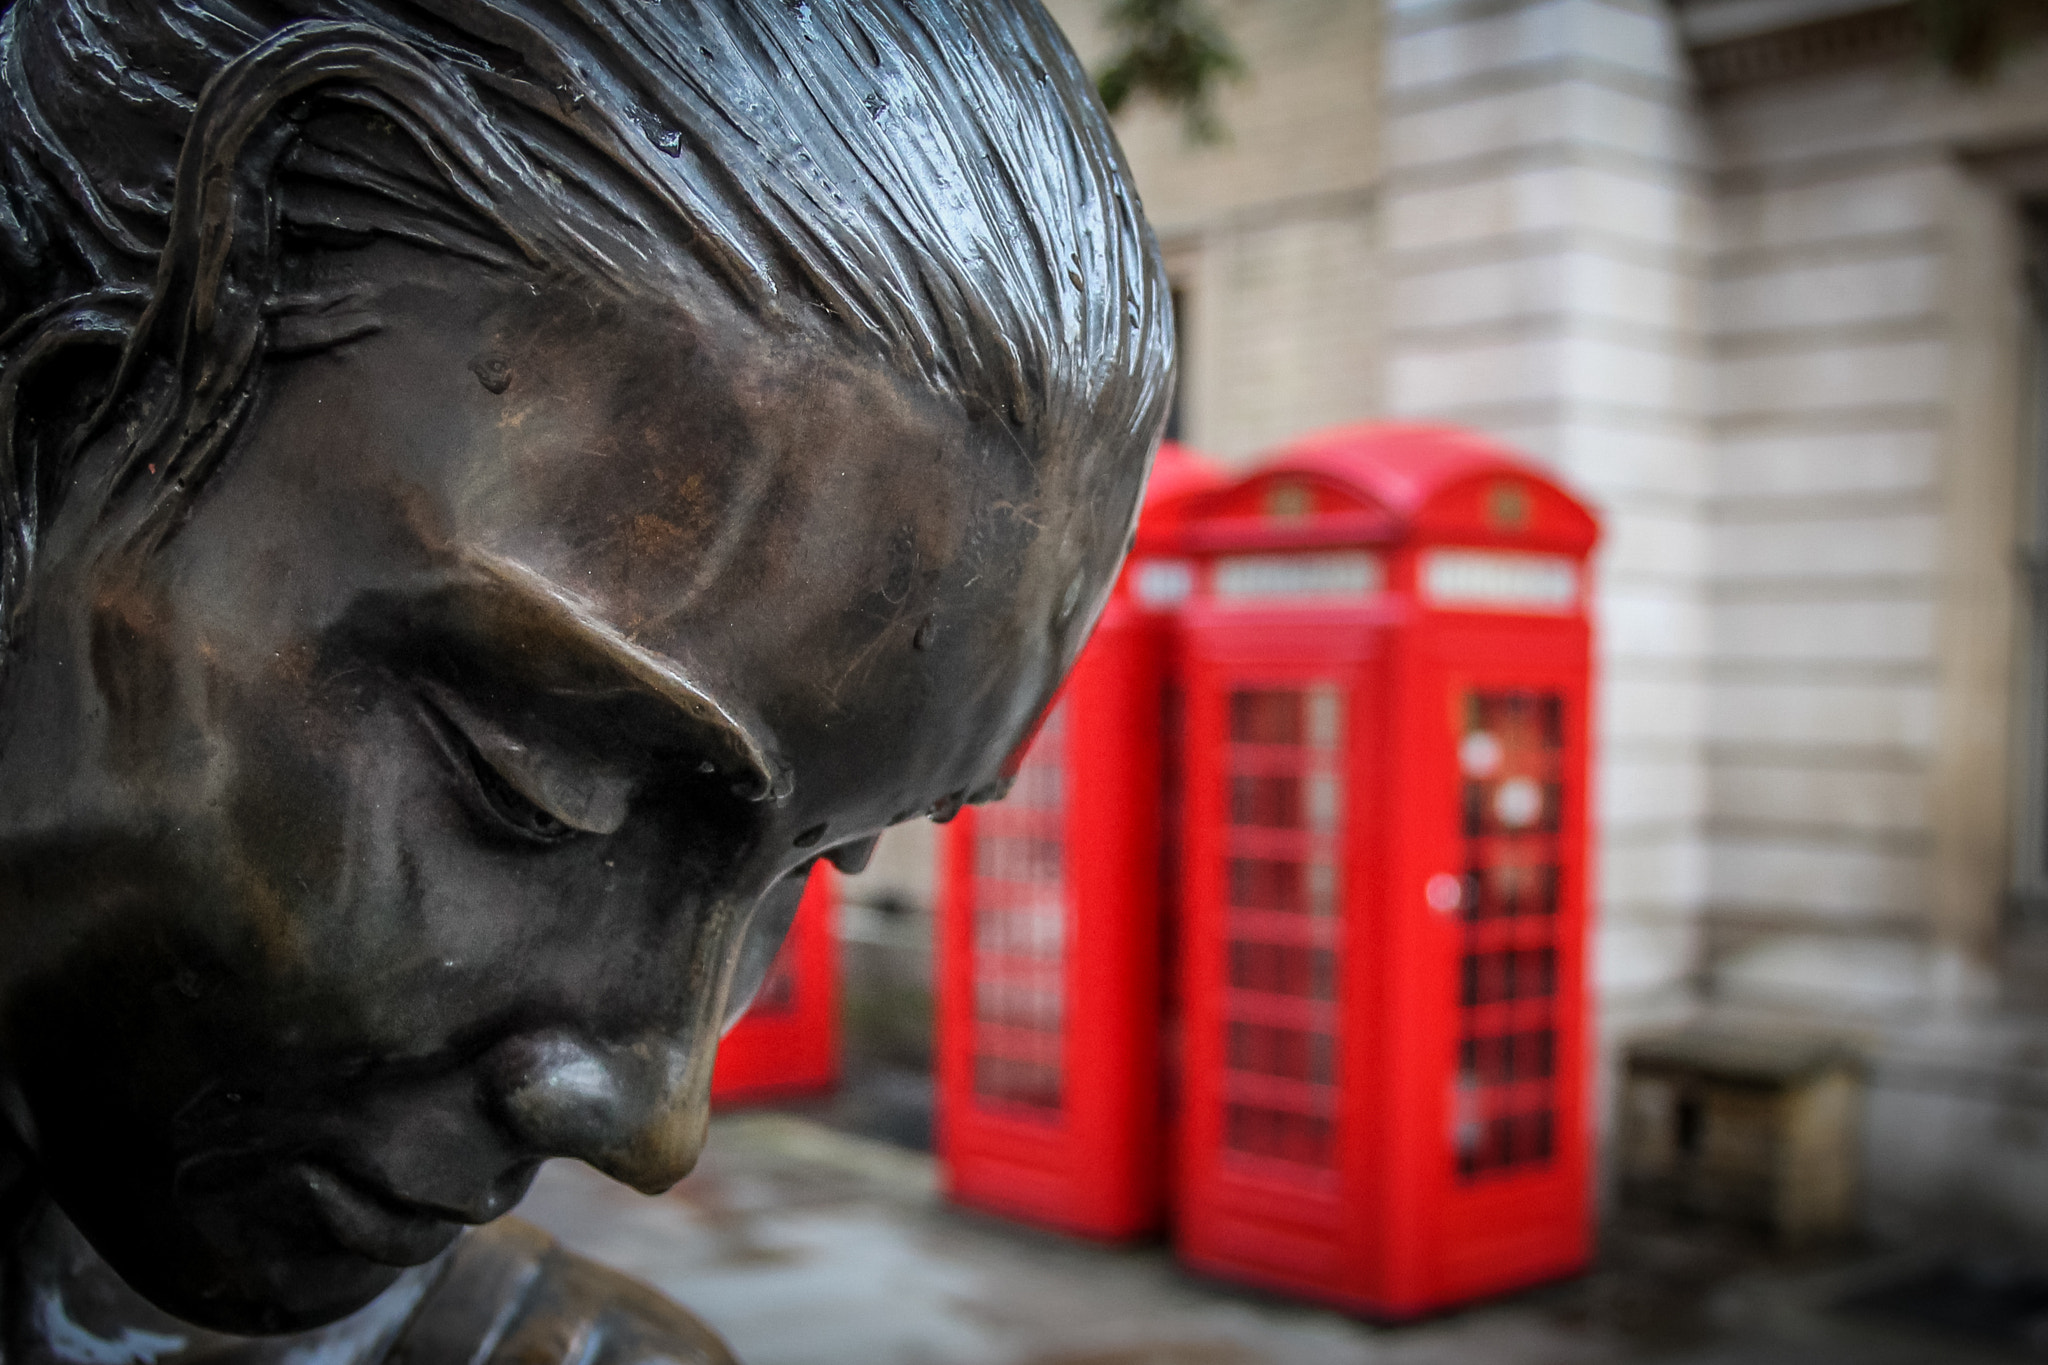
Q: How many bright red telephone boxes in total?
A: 3